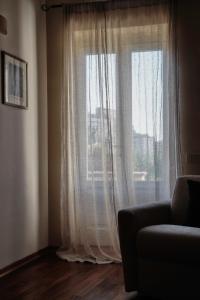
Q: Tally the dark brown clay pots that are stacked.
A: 0